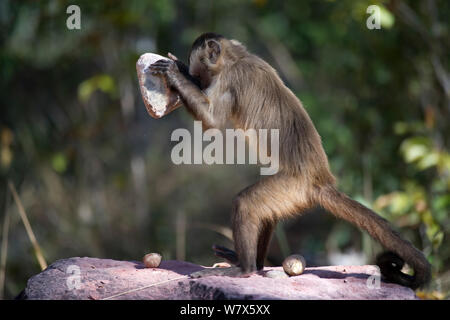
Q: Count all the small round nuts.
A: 2